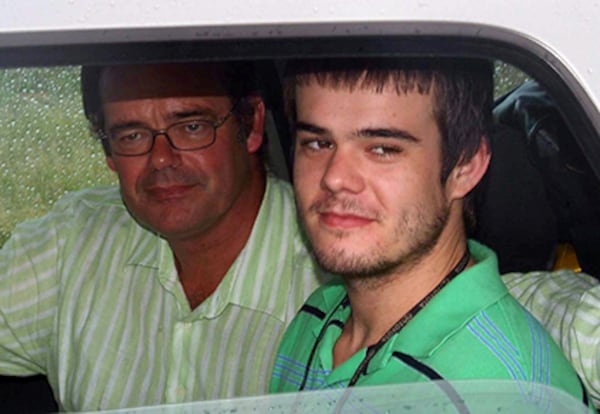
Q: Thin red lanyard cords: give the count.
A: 0